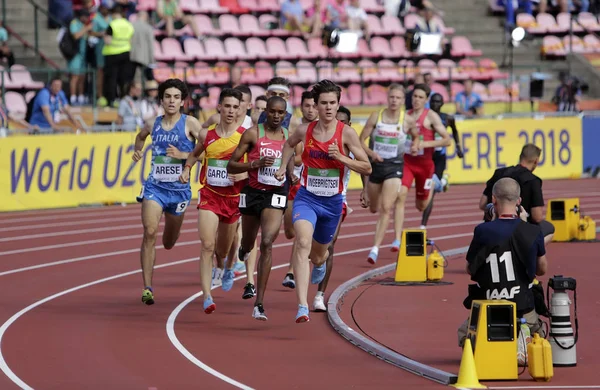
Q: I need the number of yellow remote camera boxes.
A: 3